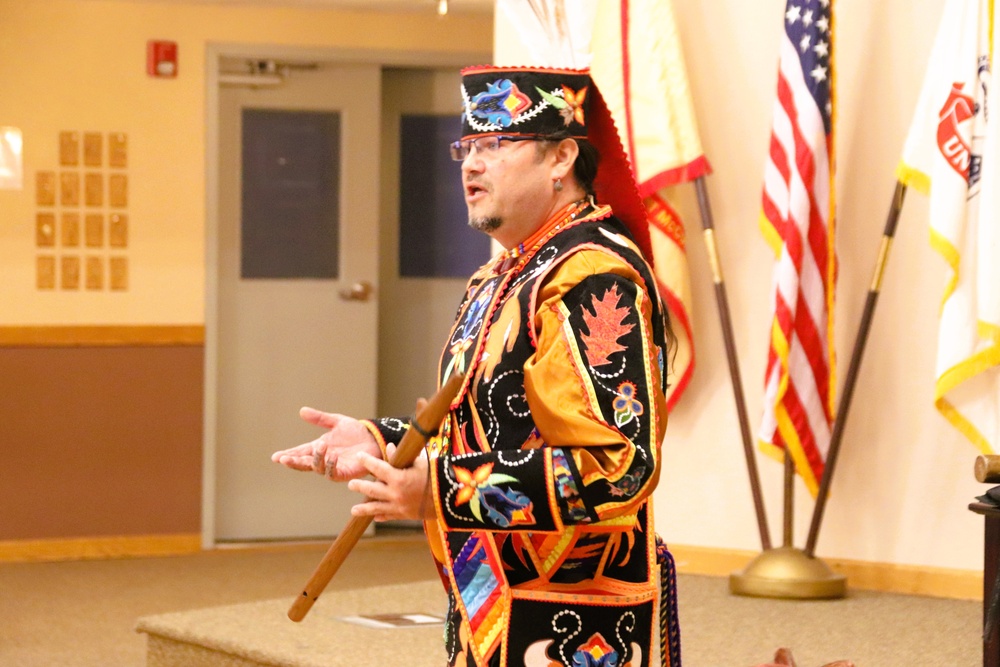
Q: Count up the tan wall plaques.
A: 15